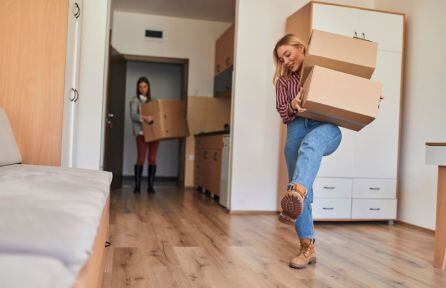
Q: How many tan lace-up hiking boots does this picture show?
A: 2